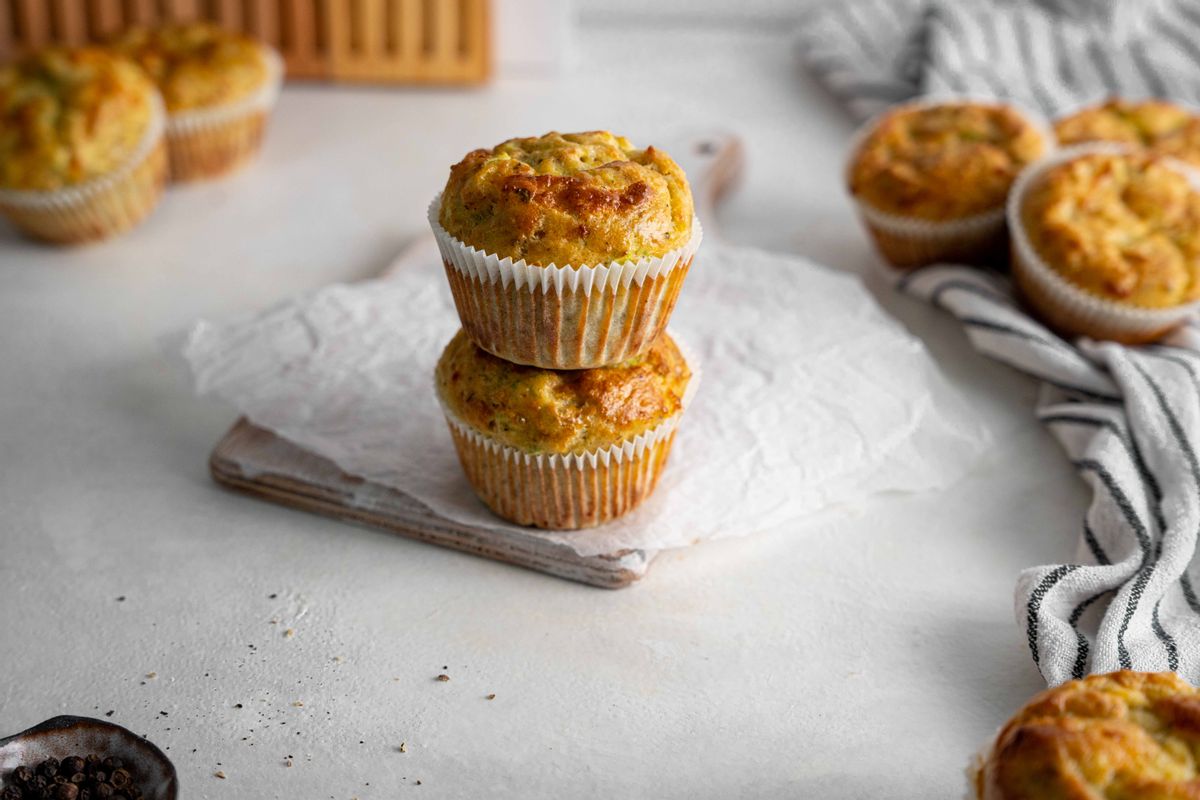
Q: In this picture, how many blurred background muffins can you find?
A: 5